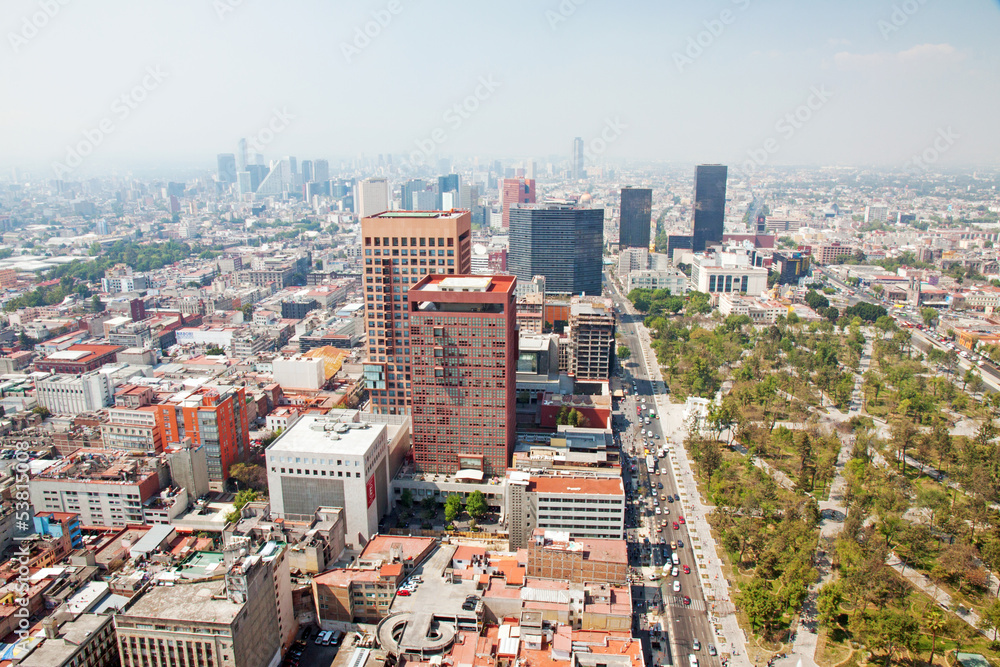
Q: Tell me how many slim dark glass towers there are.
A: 2